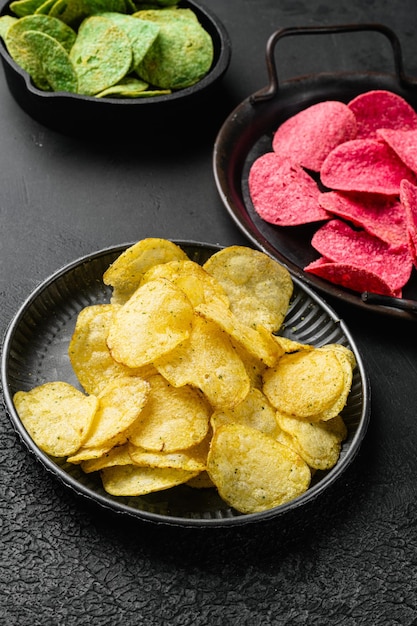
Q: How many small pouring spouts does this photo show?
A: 1